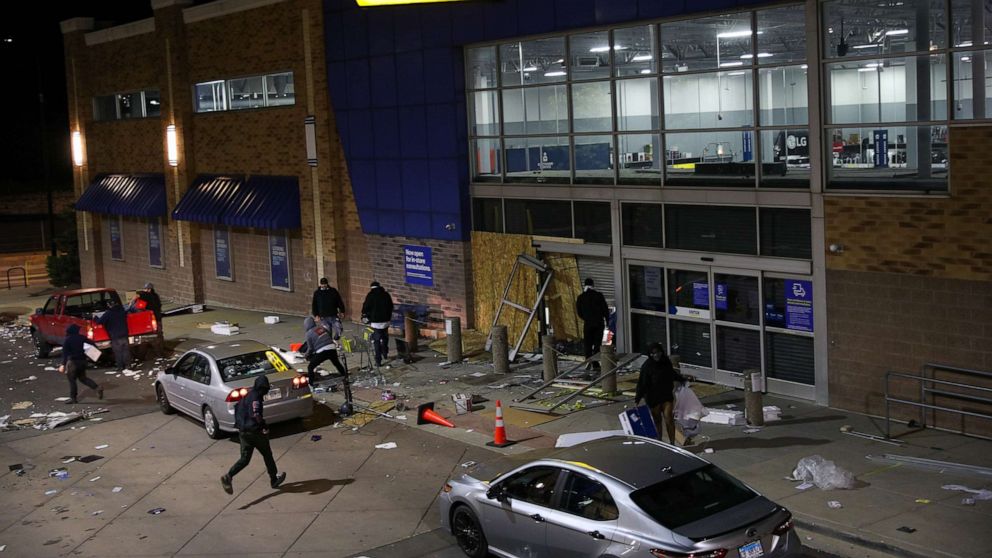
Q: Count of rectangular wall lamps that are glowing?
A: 2